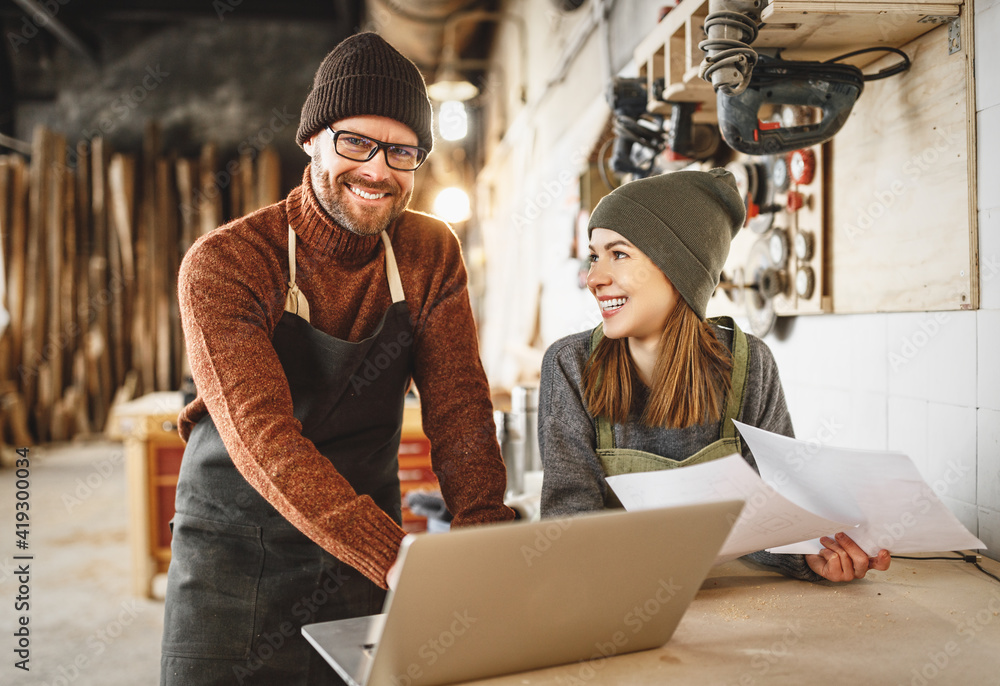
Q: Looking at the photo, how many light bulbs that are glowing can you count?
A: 2